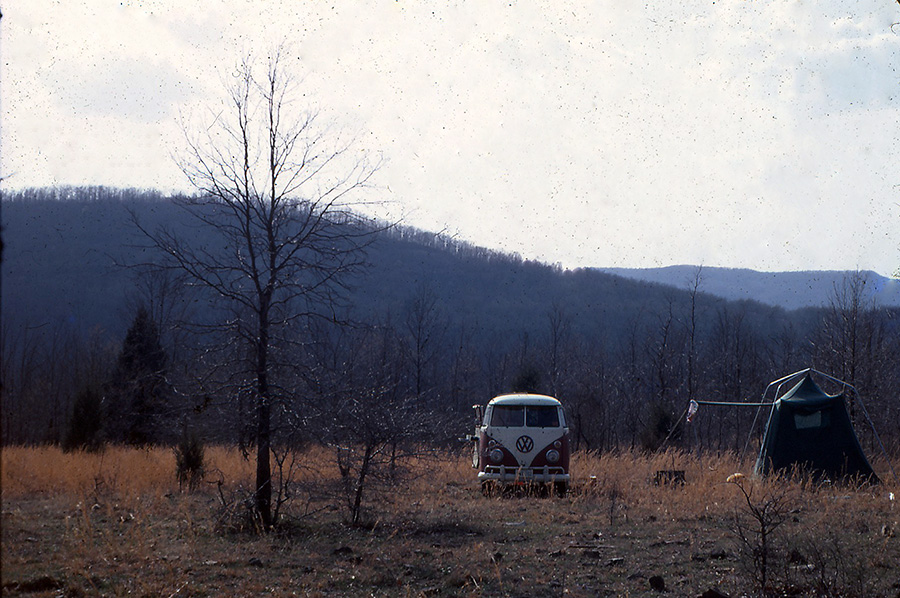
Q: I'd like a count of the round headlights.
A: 2